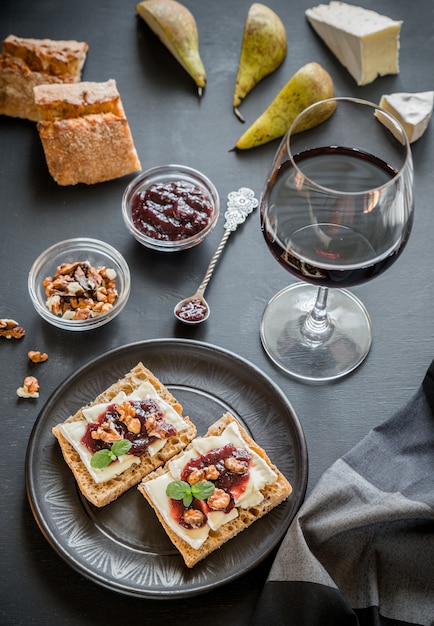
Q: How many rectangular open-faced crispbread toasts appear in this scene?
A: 2